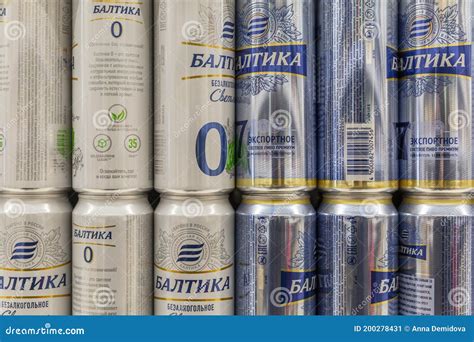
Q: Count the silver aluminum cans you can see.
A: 6